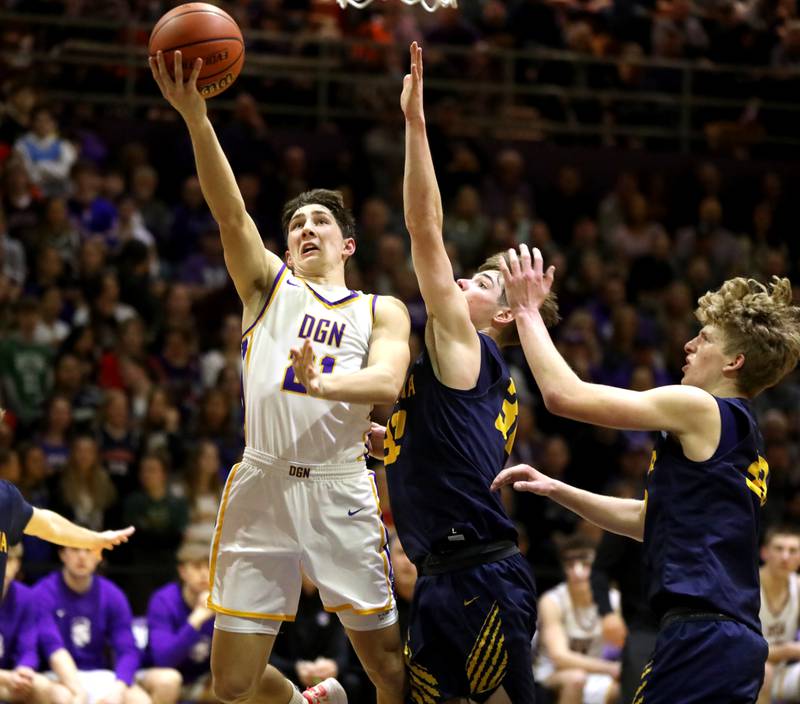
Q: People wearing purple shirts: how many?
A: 3